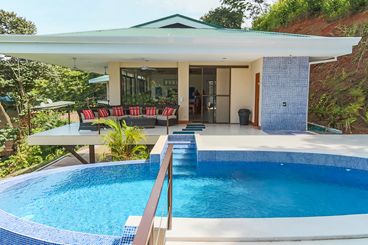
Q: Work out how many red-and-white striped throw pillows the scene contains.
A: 6